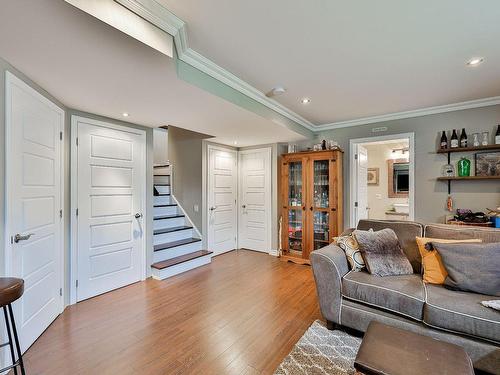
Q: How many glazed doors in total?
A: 2